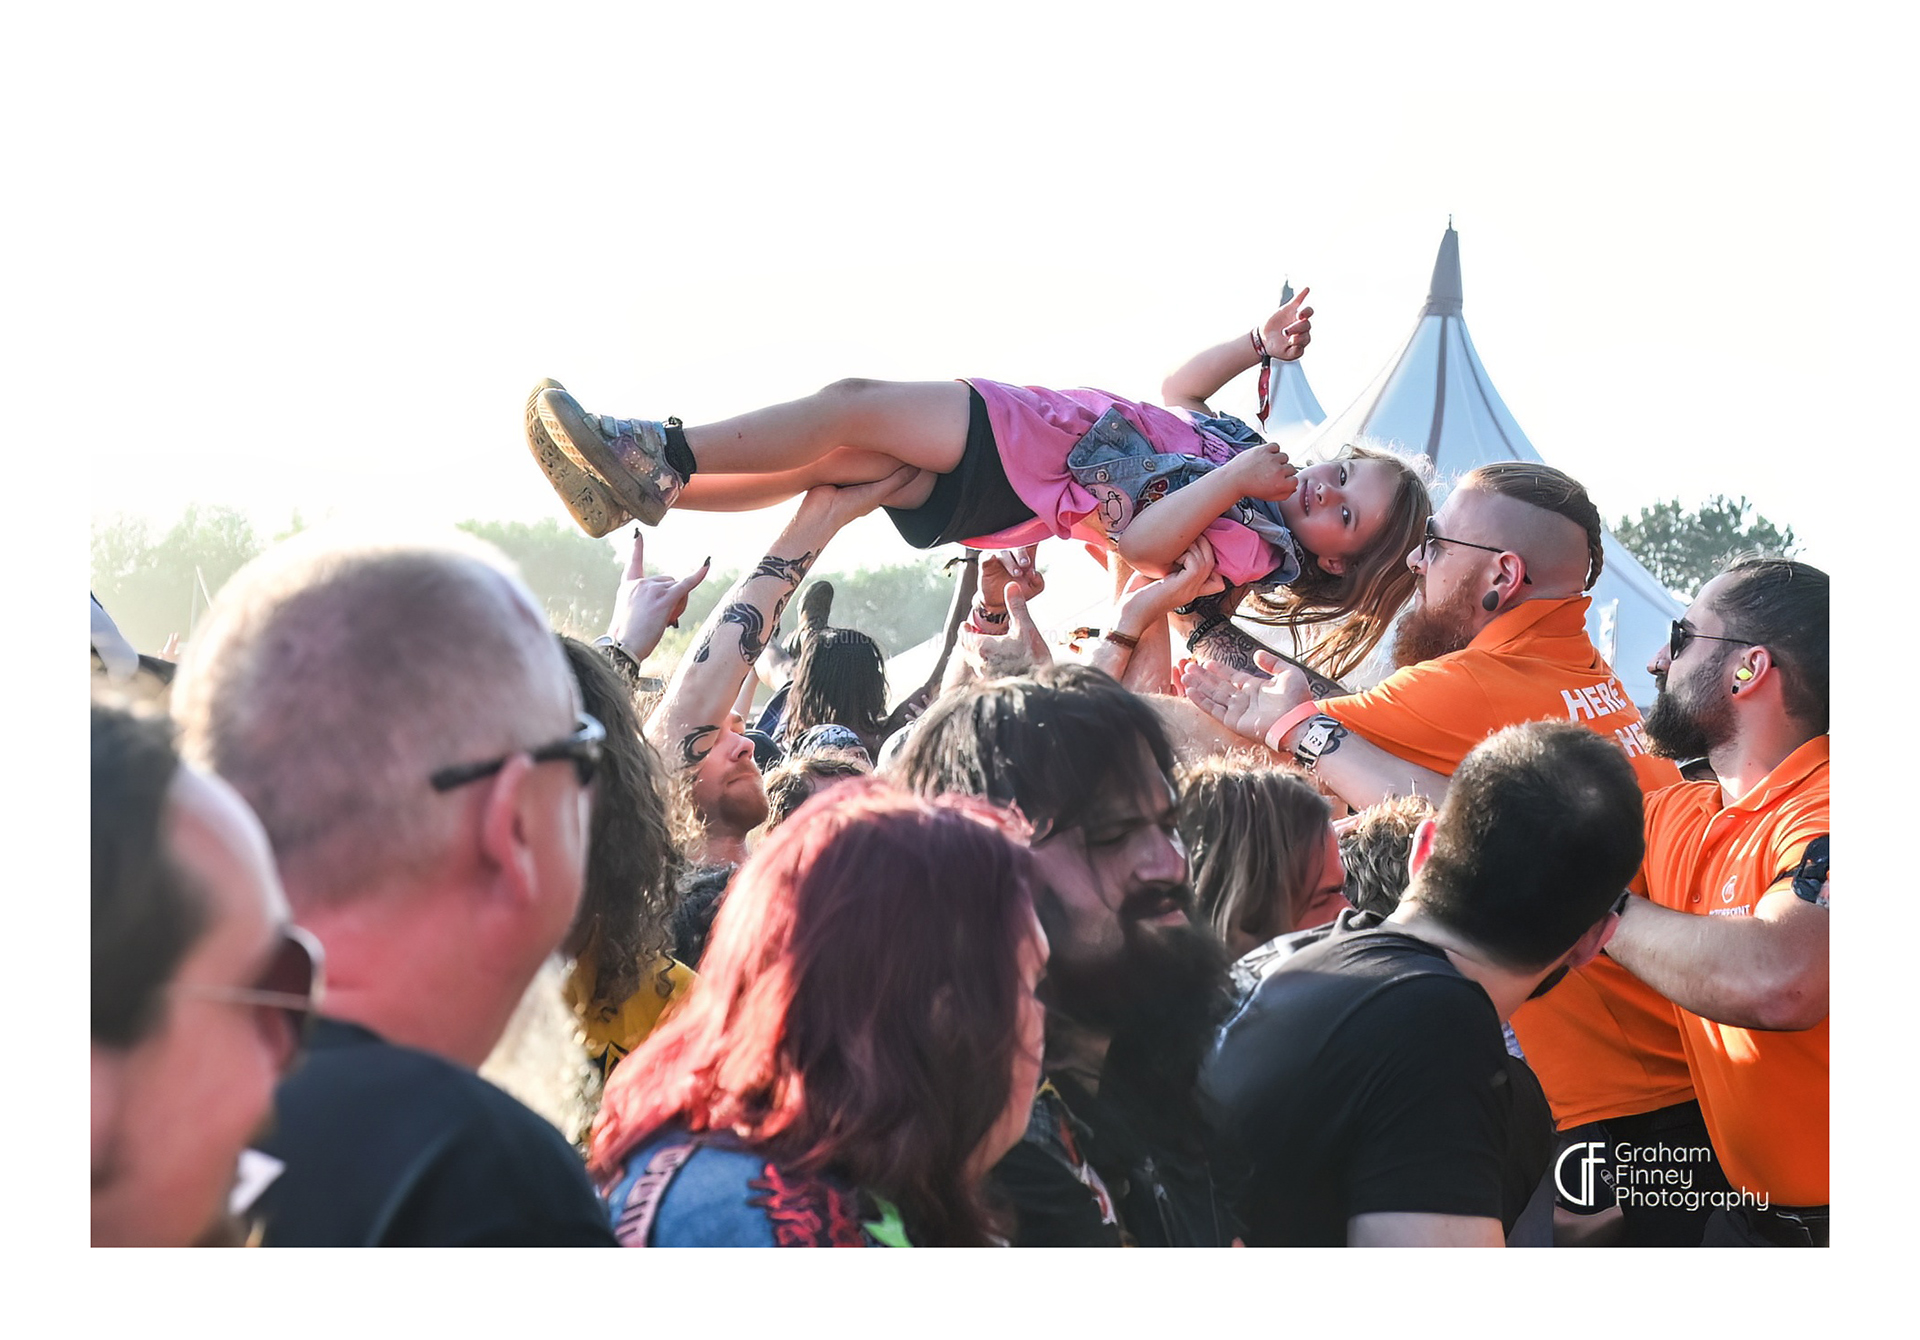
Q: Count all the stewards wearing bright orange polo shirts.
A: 2